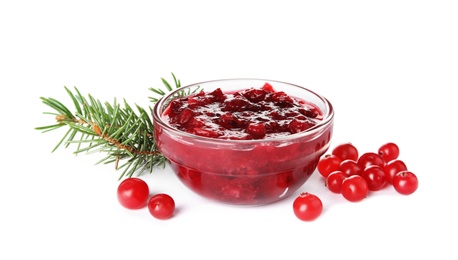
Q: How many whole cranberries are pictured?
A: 13